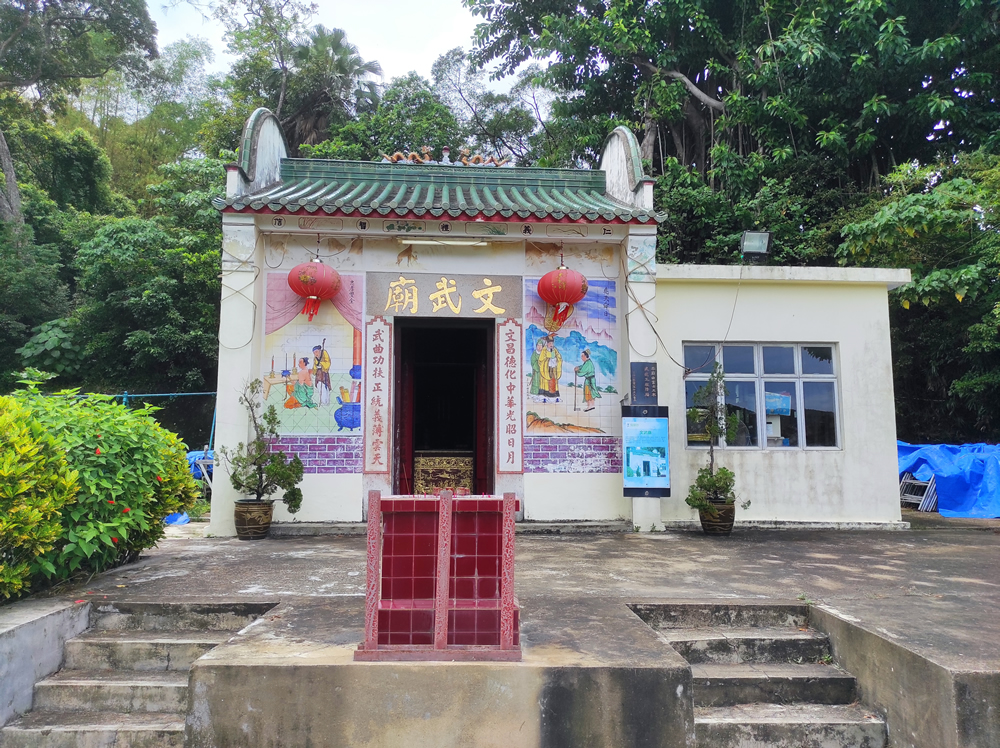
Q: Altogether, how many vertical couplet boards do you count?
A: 2